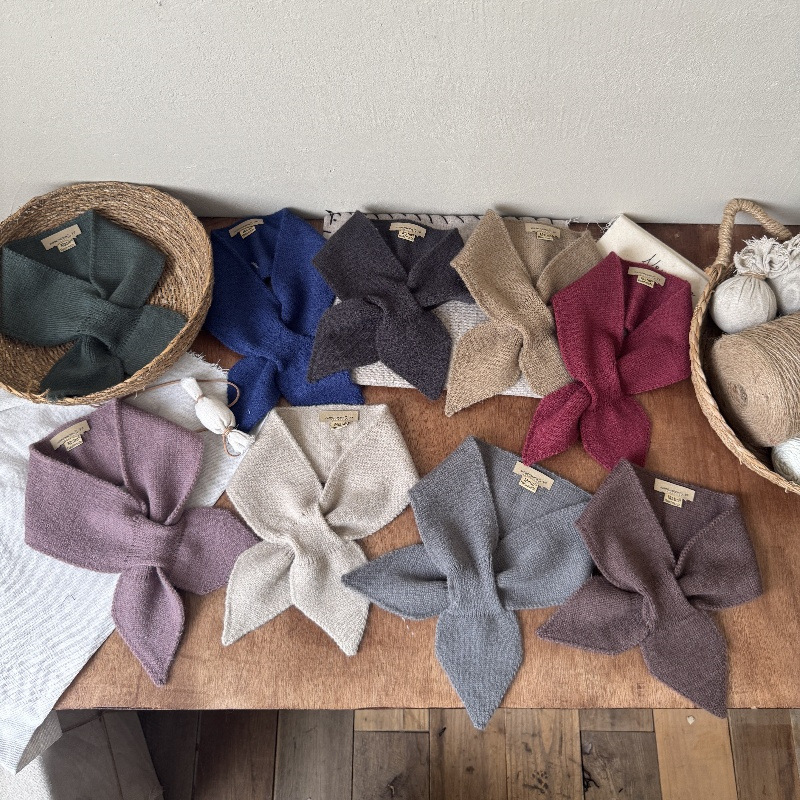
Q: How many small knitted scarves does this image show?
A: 9